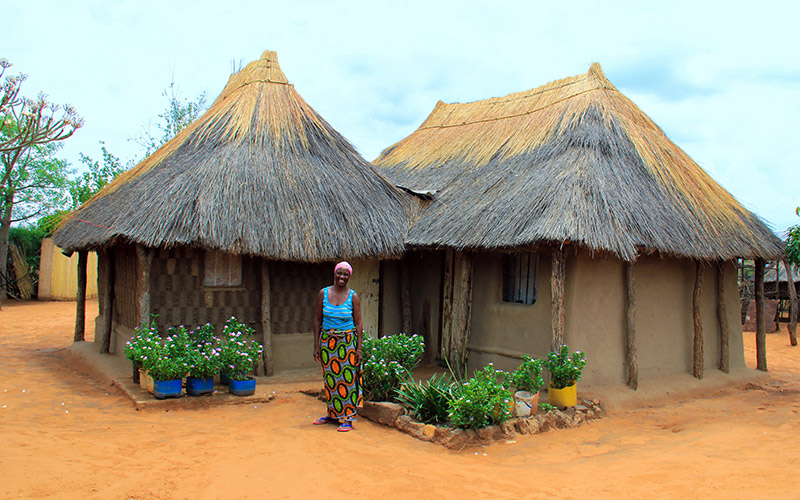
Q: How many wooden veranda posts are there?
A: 11